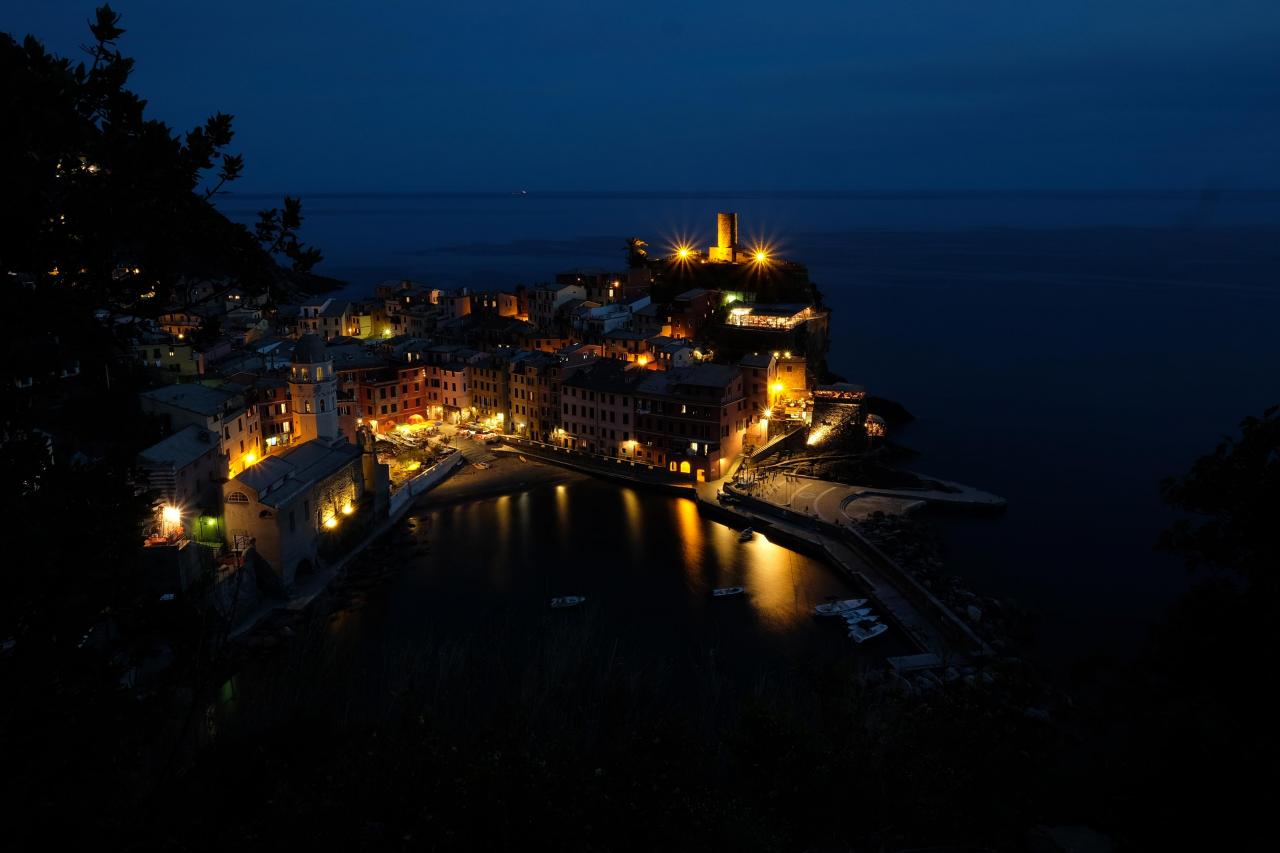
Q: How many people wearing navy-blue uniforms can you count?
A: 0